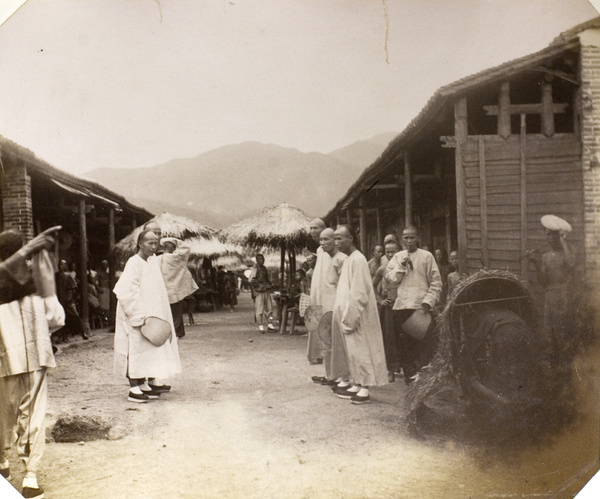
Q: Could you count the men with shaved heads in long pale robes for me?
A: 5